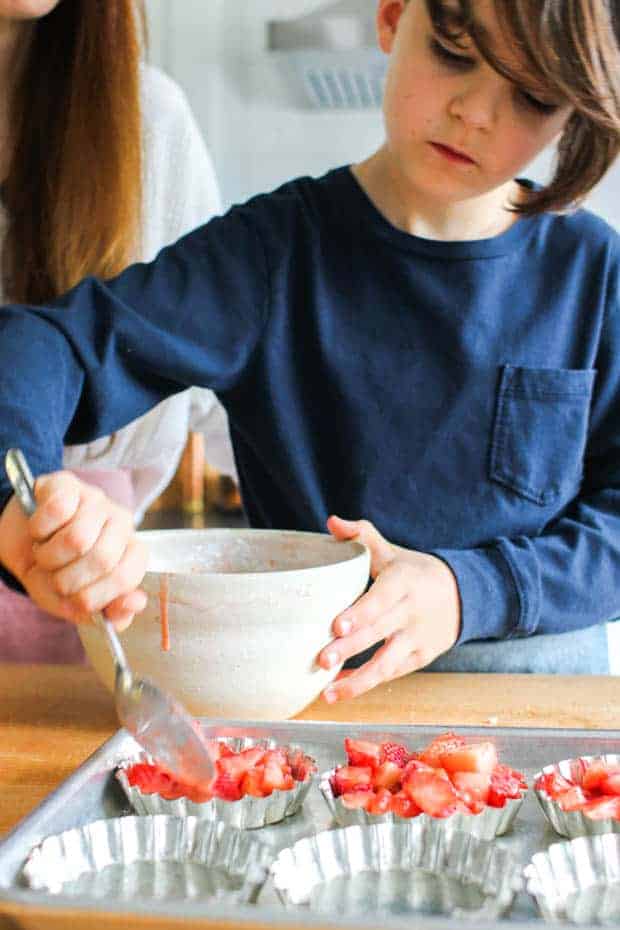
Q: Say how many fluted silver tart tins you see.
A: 6